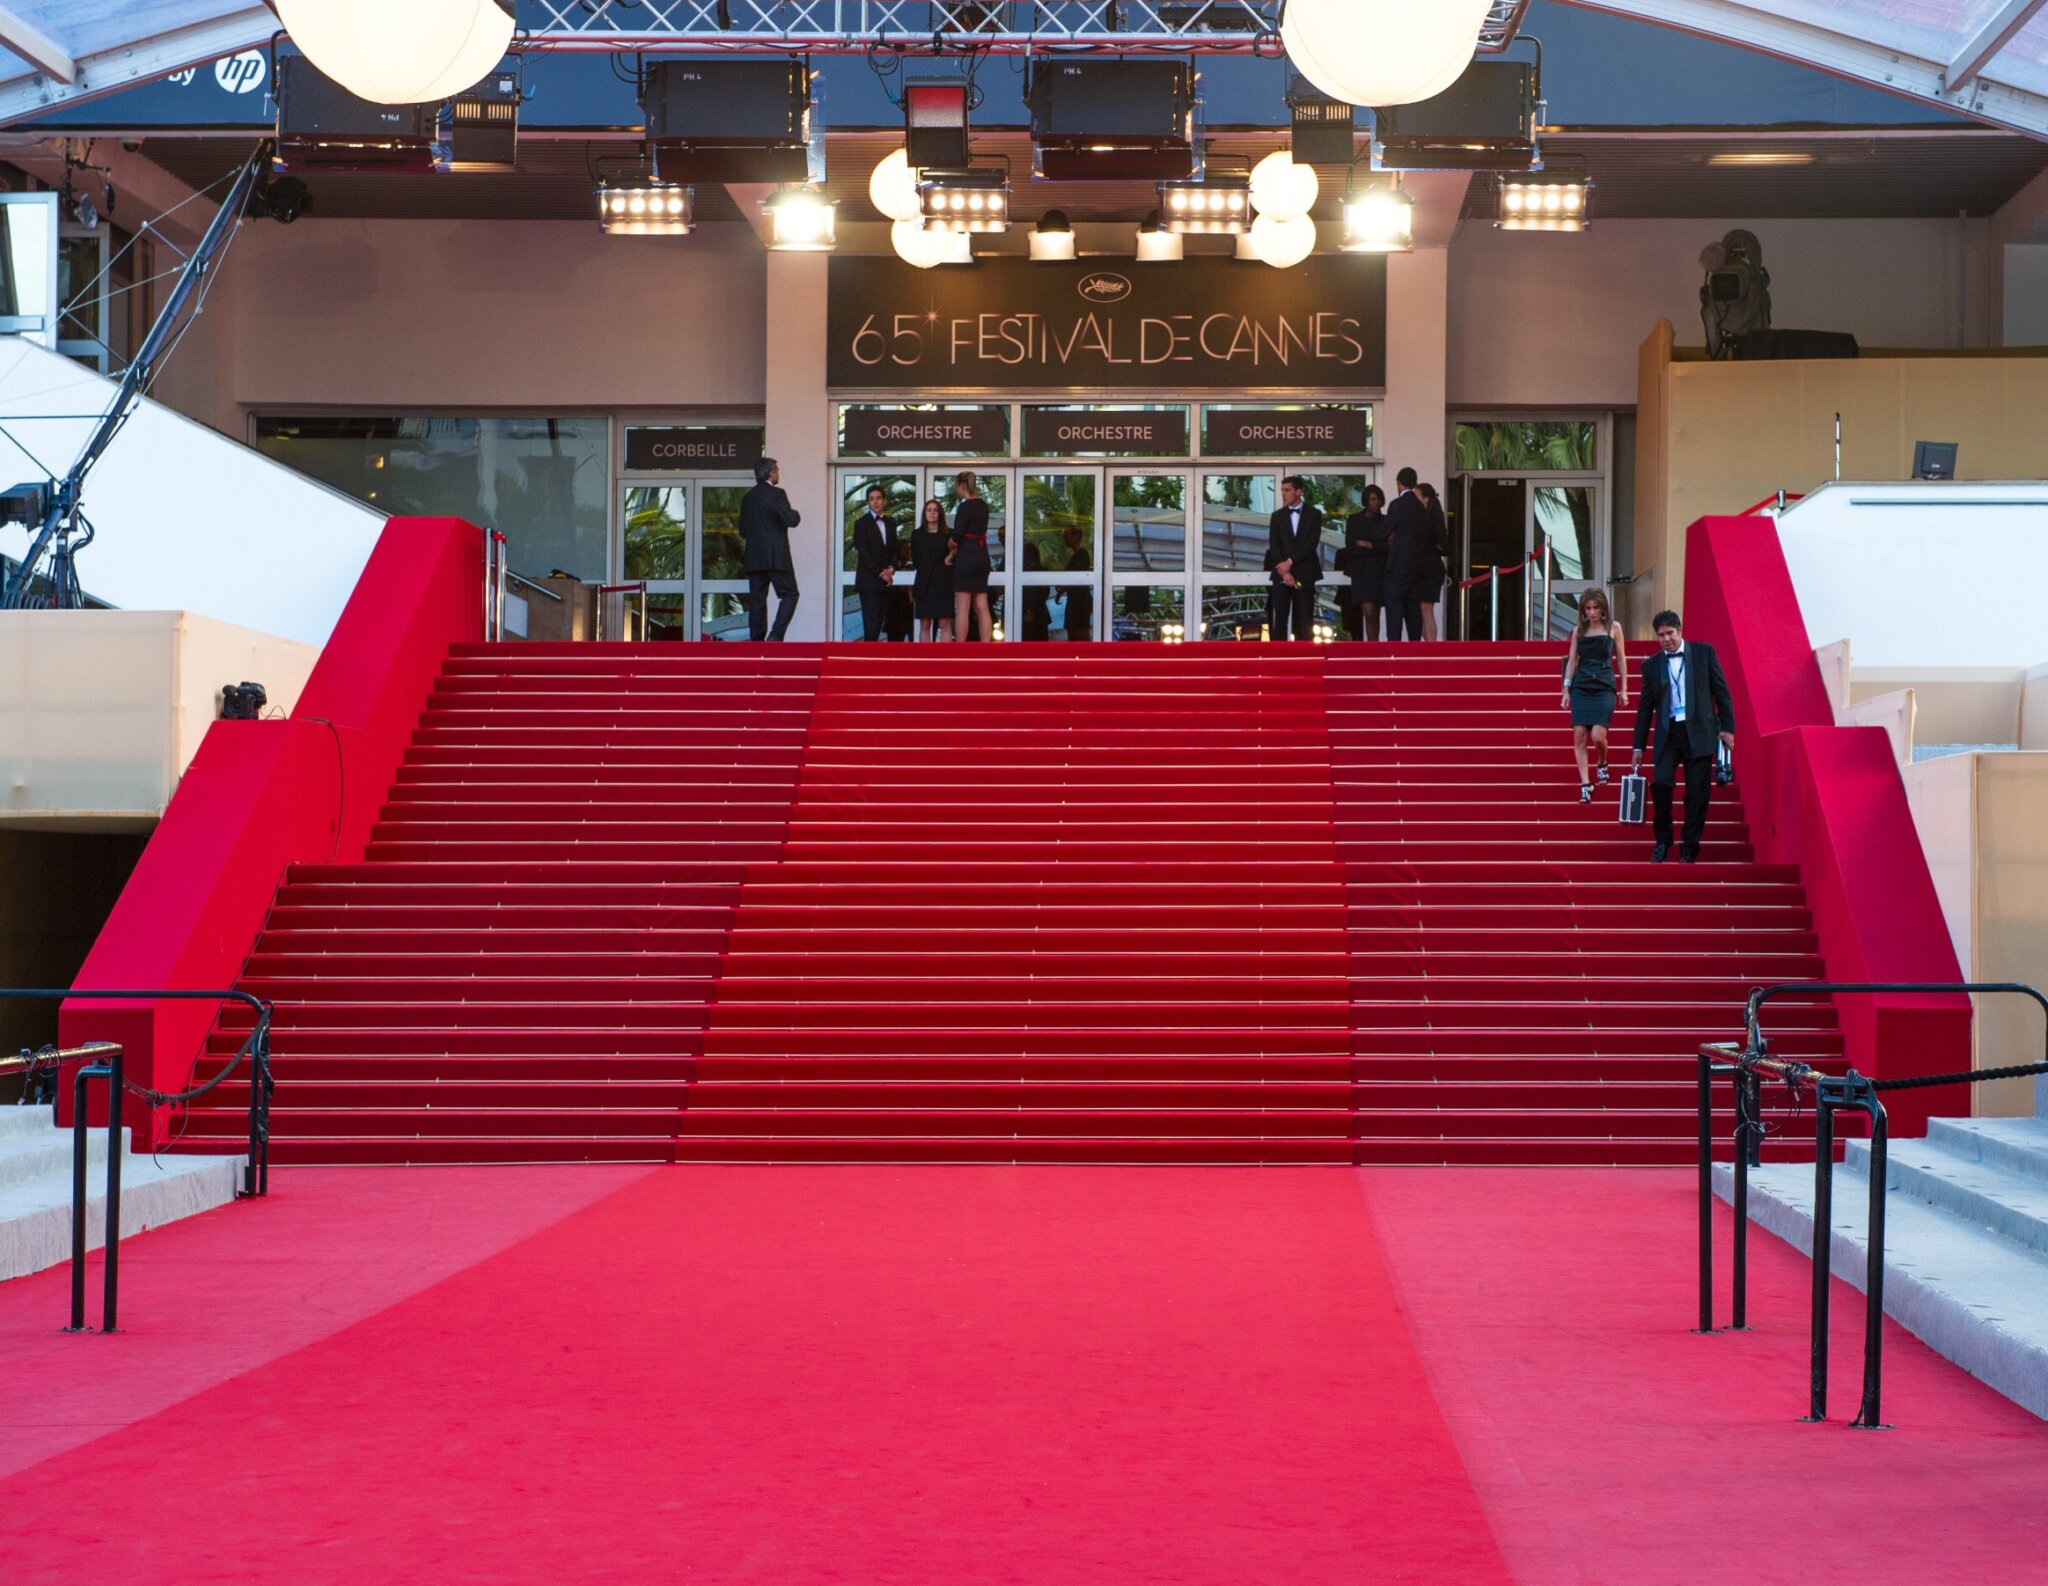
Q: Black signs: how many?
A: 5